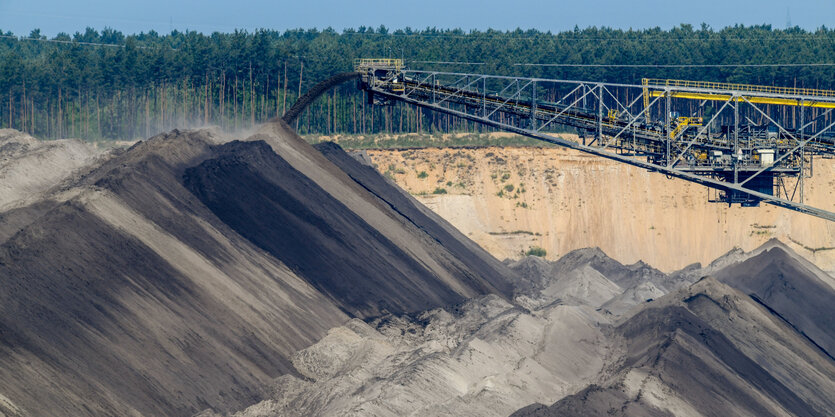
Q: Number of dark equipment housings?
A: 1